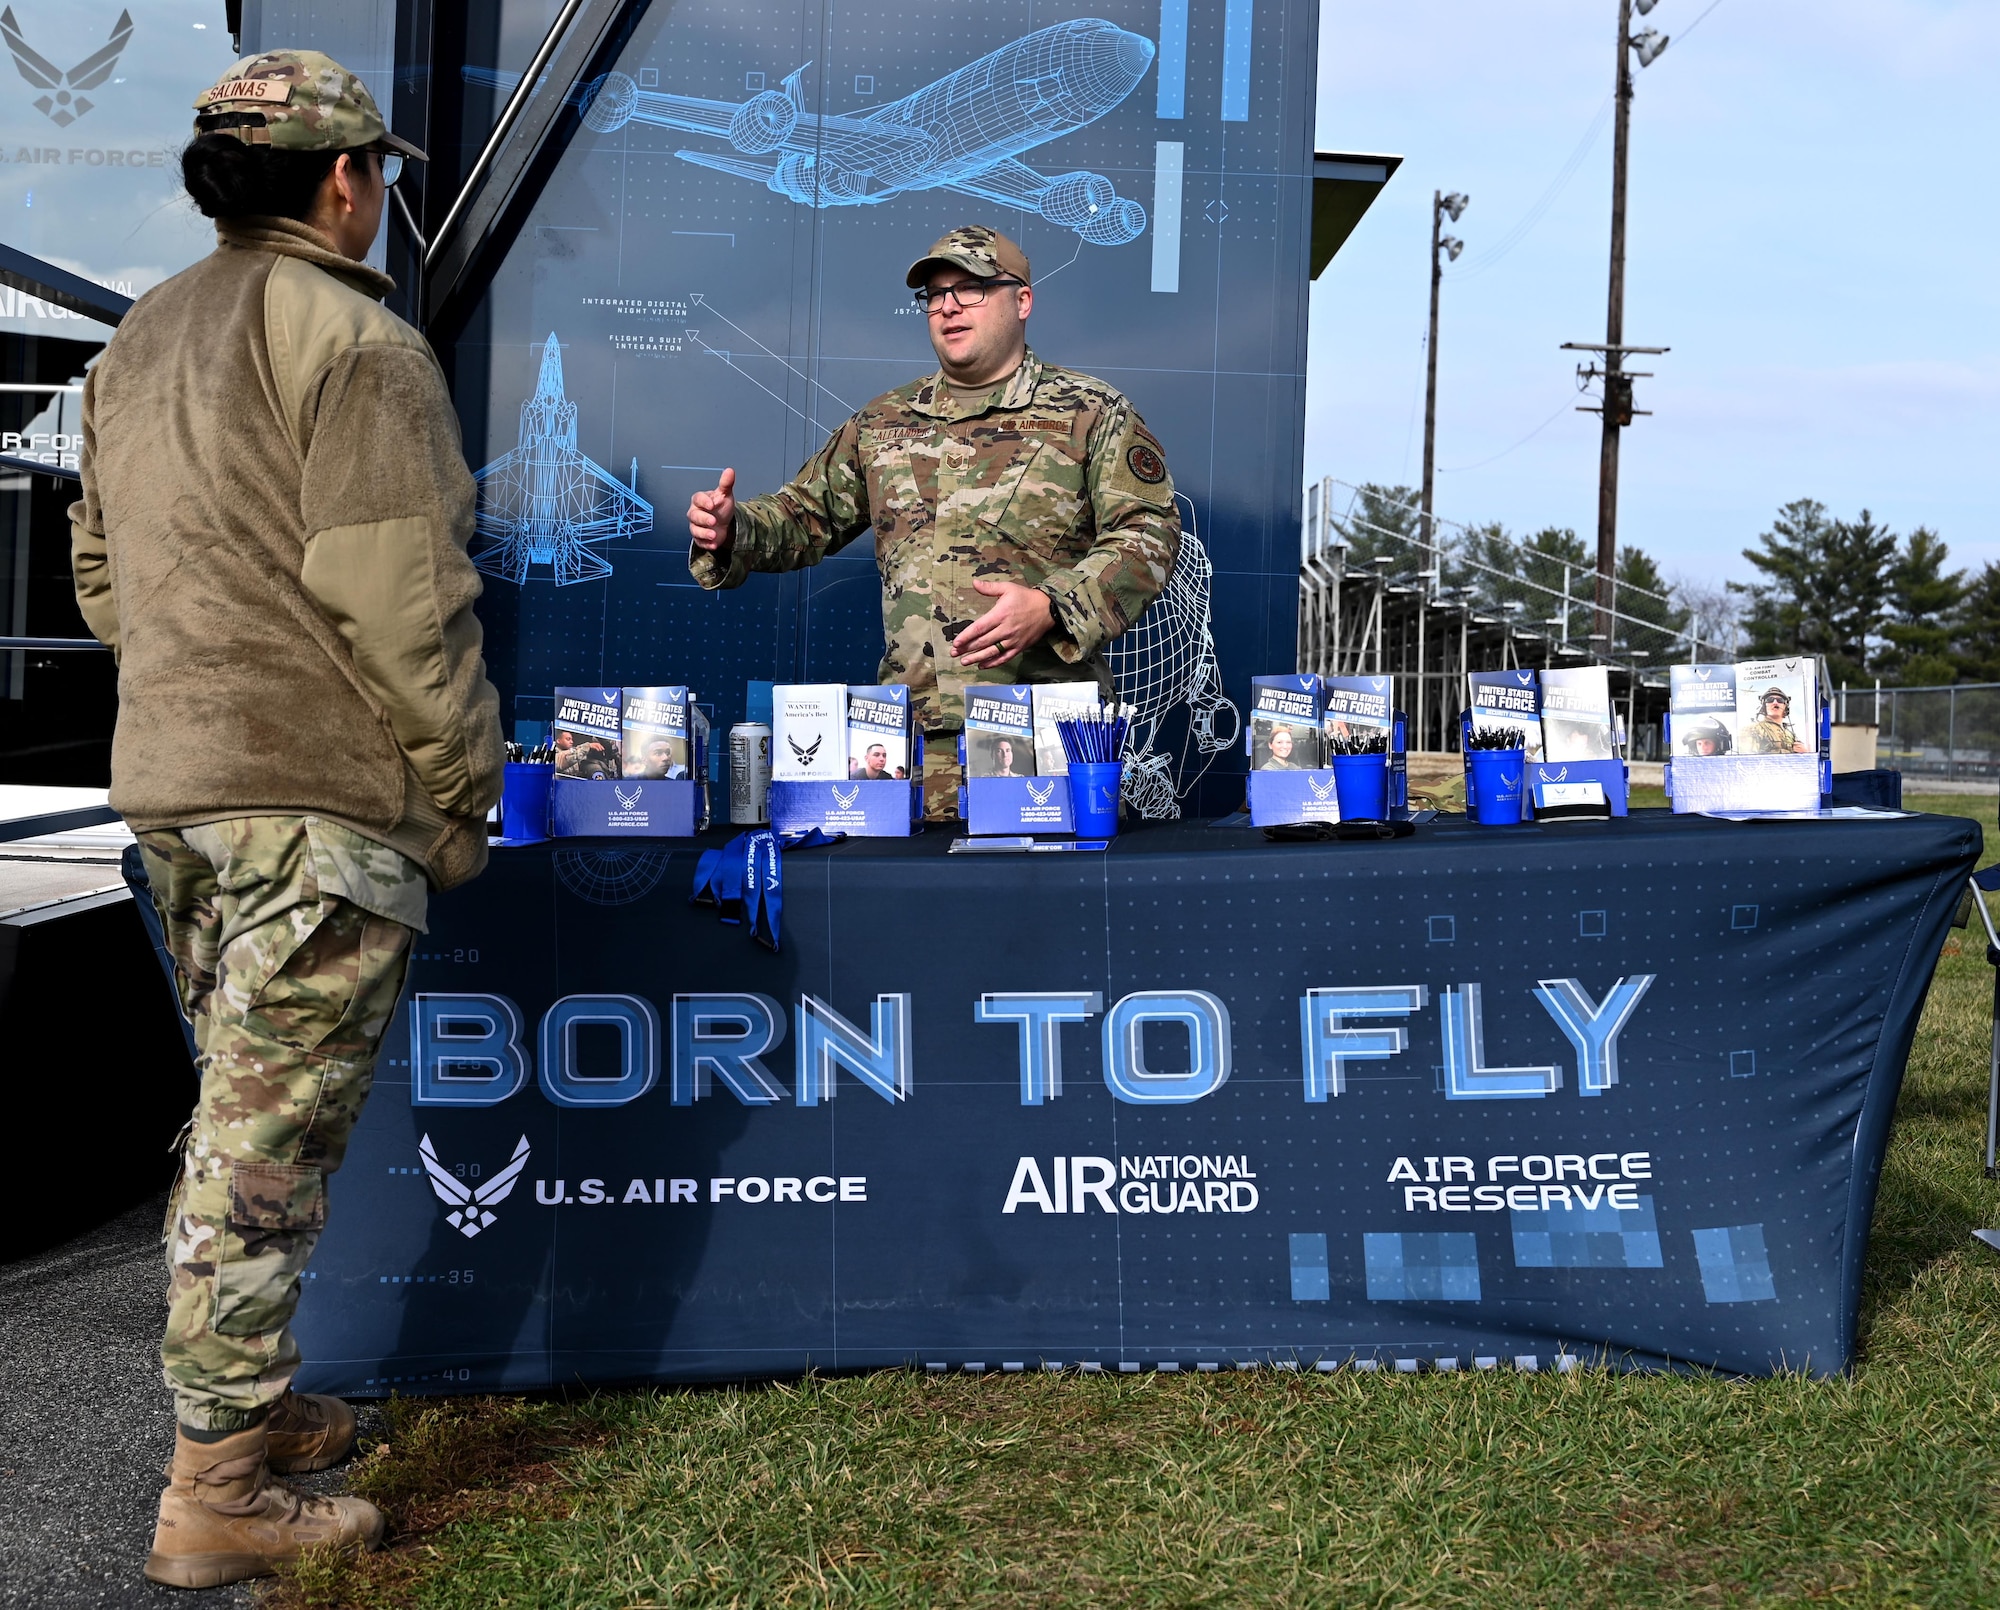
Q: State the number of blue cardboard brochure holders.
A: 6